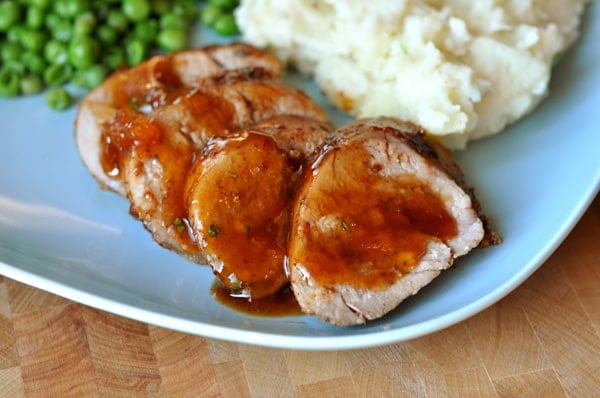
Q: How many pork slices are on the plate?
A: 4